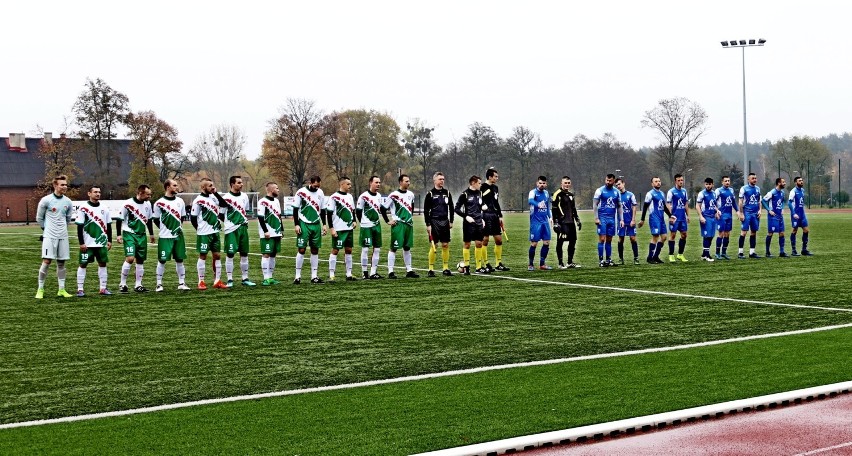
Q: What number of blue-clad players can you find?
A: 10